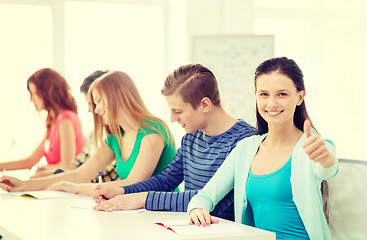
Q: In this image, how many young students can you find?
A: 5